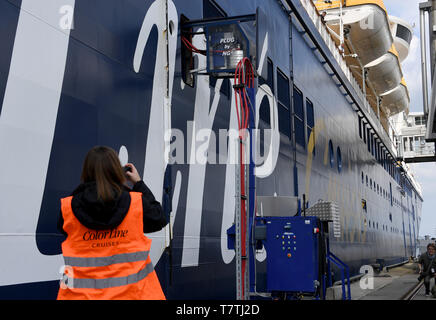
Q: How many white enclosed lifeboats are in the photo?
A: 3